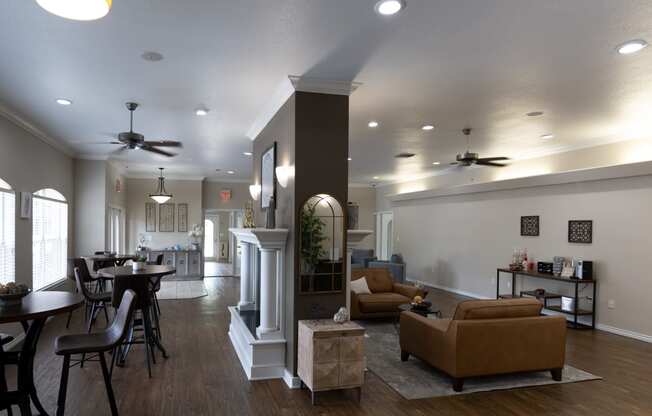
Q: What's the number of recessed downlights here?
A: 12